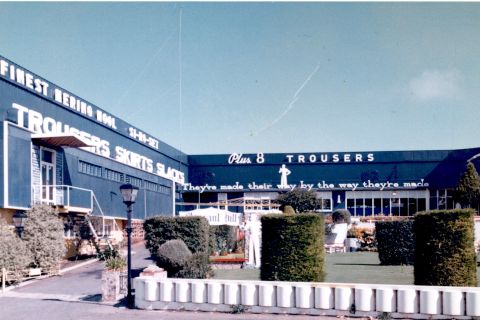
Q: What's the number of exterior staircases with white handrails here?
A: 1